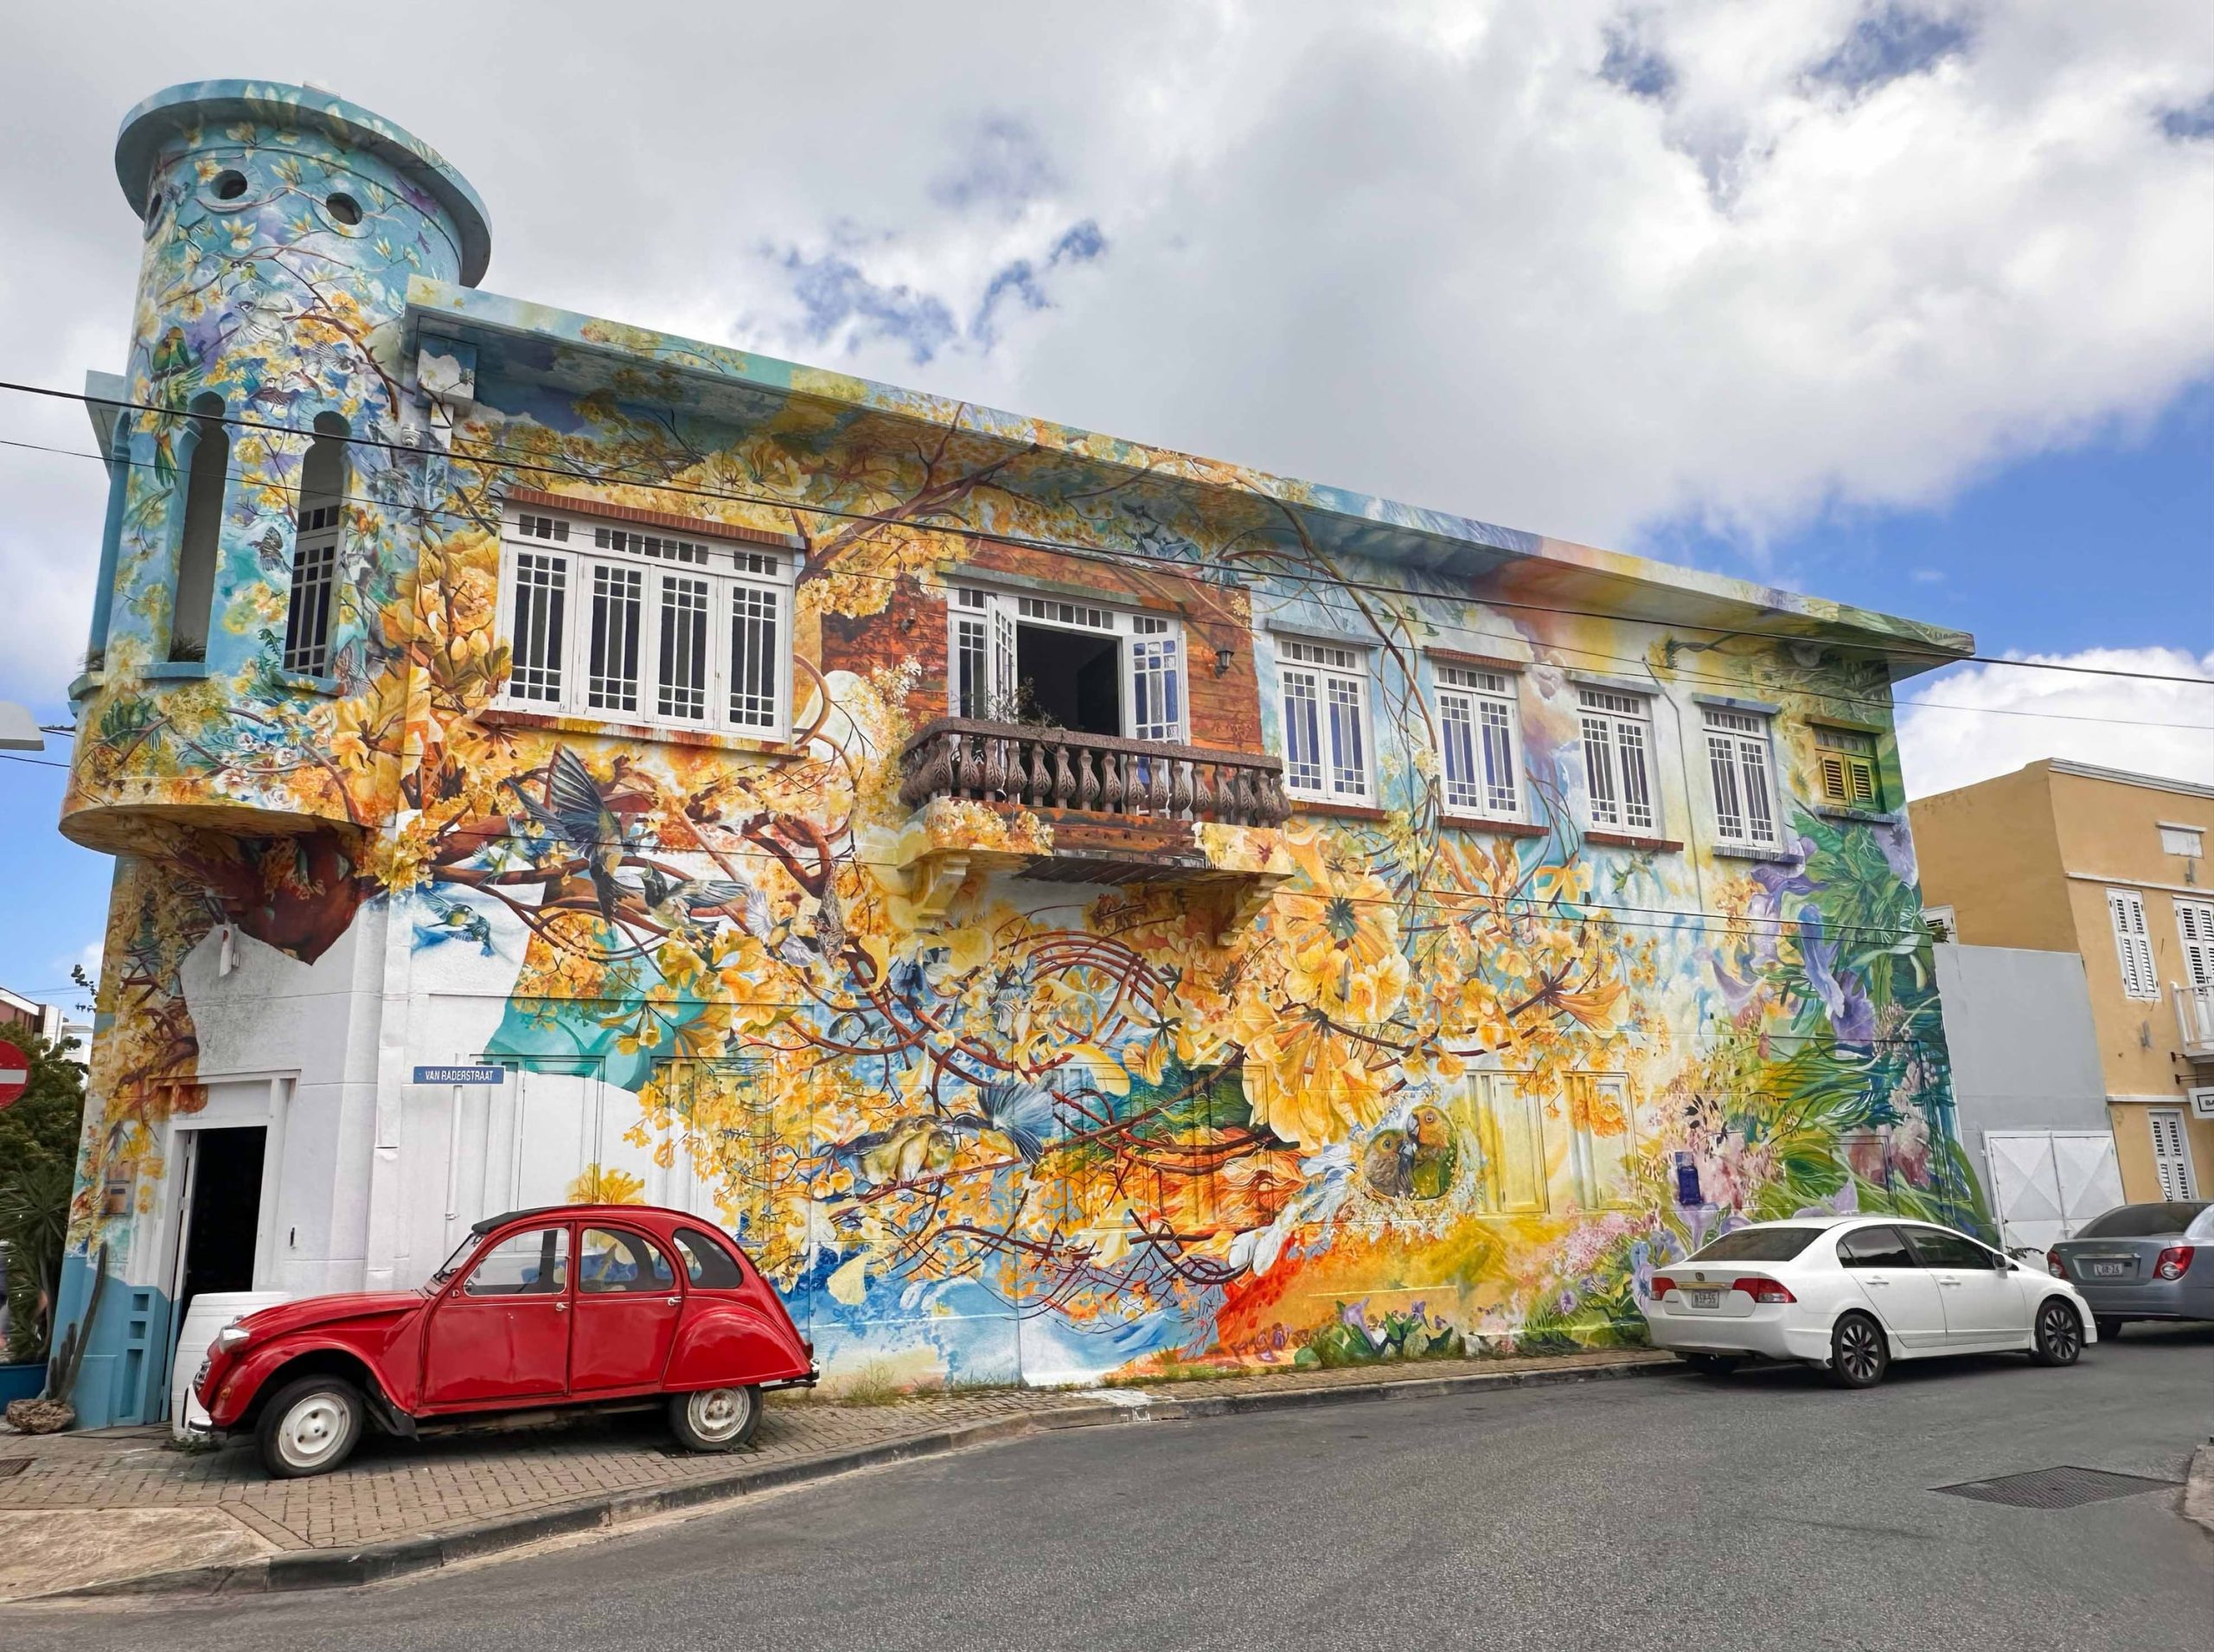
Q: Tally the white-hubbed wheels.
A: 2